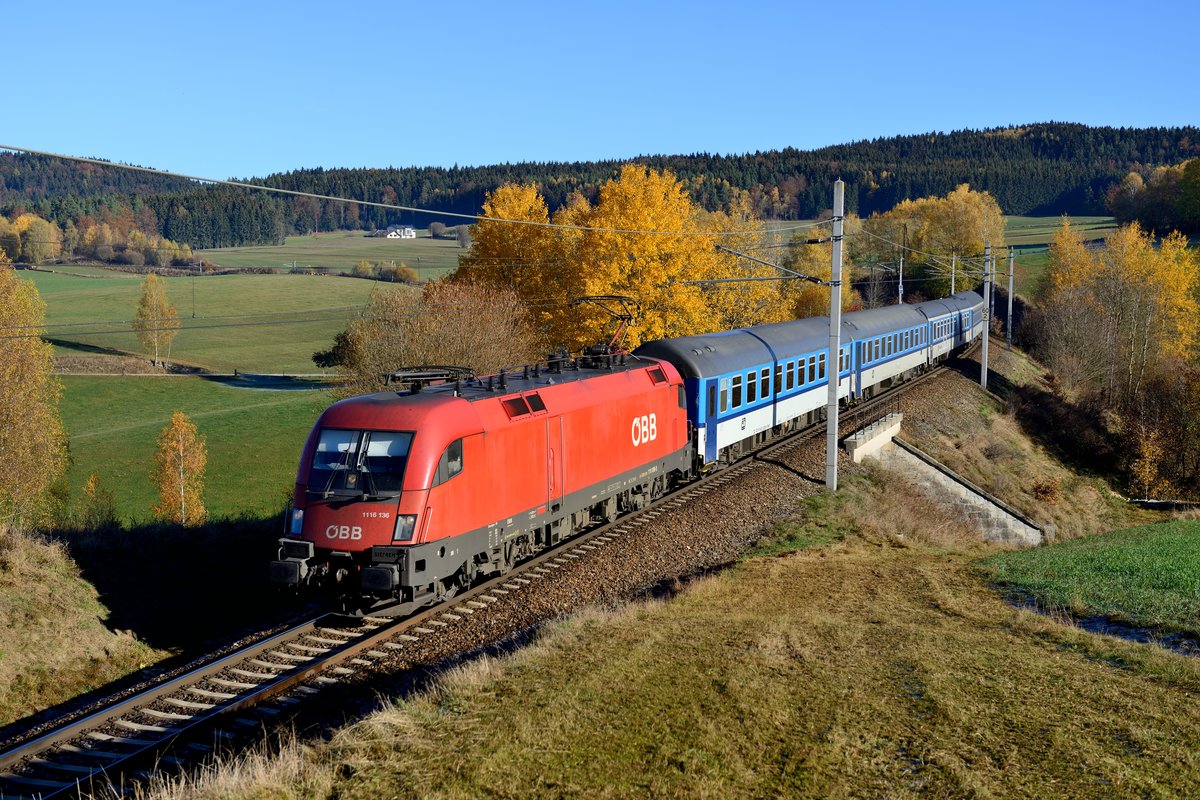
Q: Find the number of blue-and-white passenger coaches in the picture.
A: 4